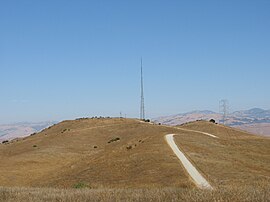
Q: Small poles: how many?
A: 2